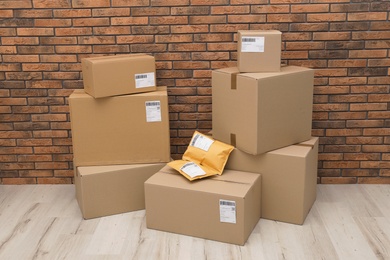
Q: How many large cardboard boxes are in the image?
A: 5